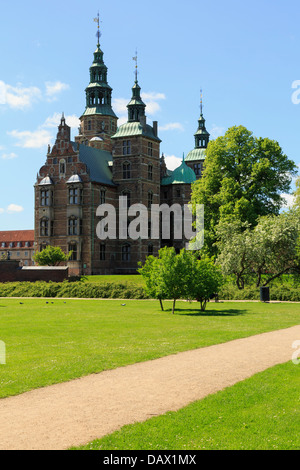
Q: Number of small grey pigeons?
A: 5